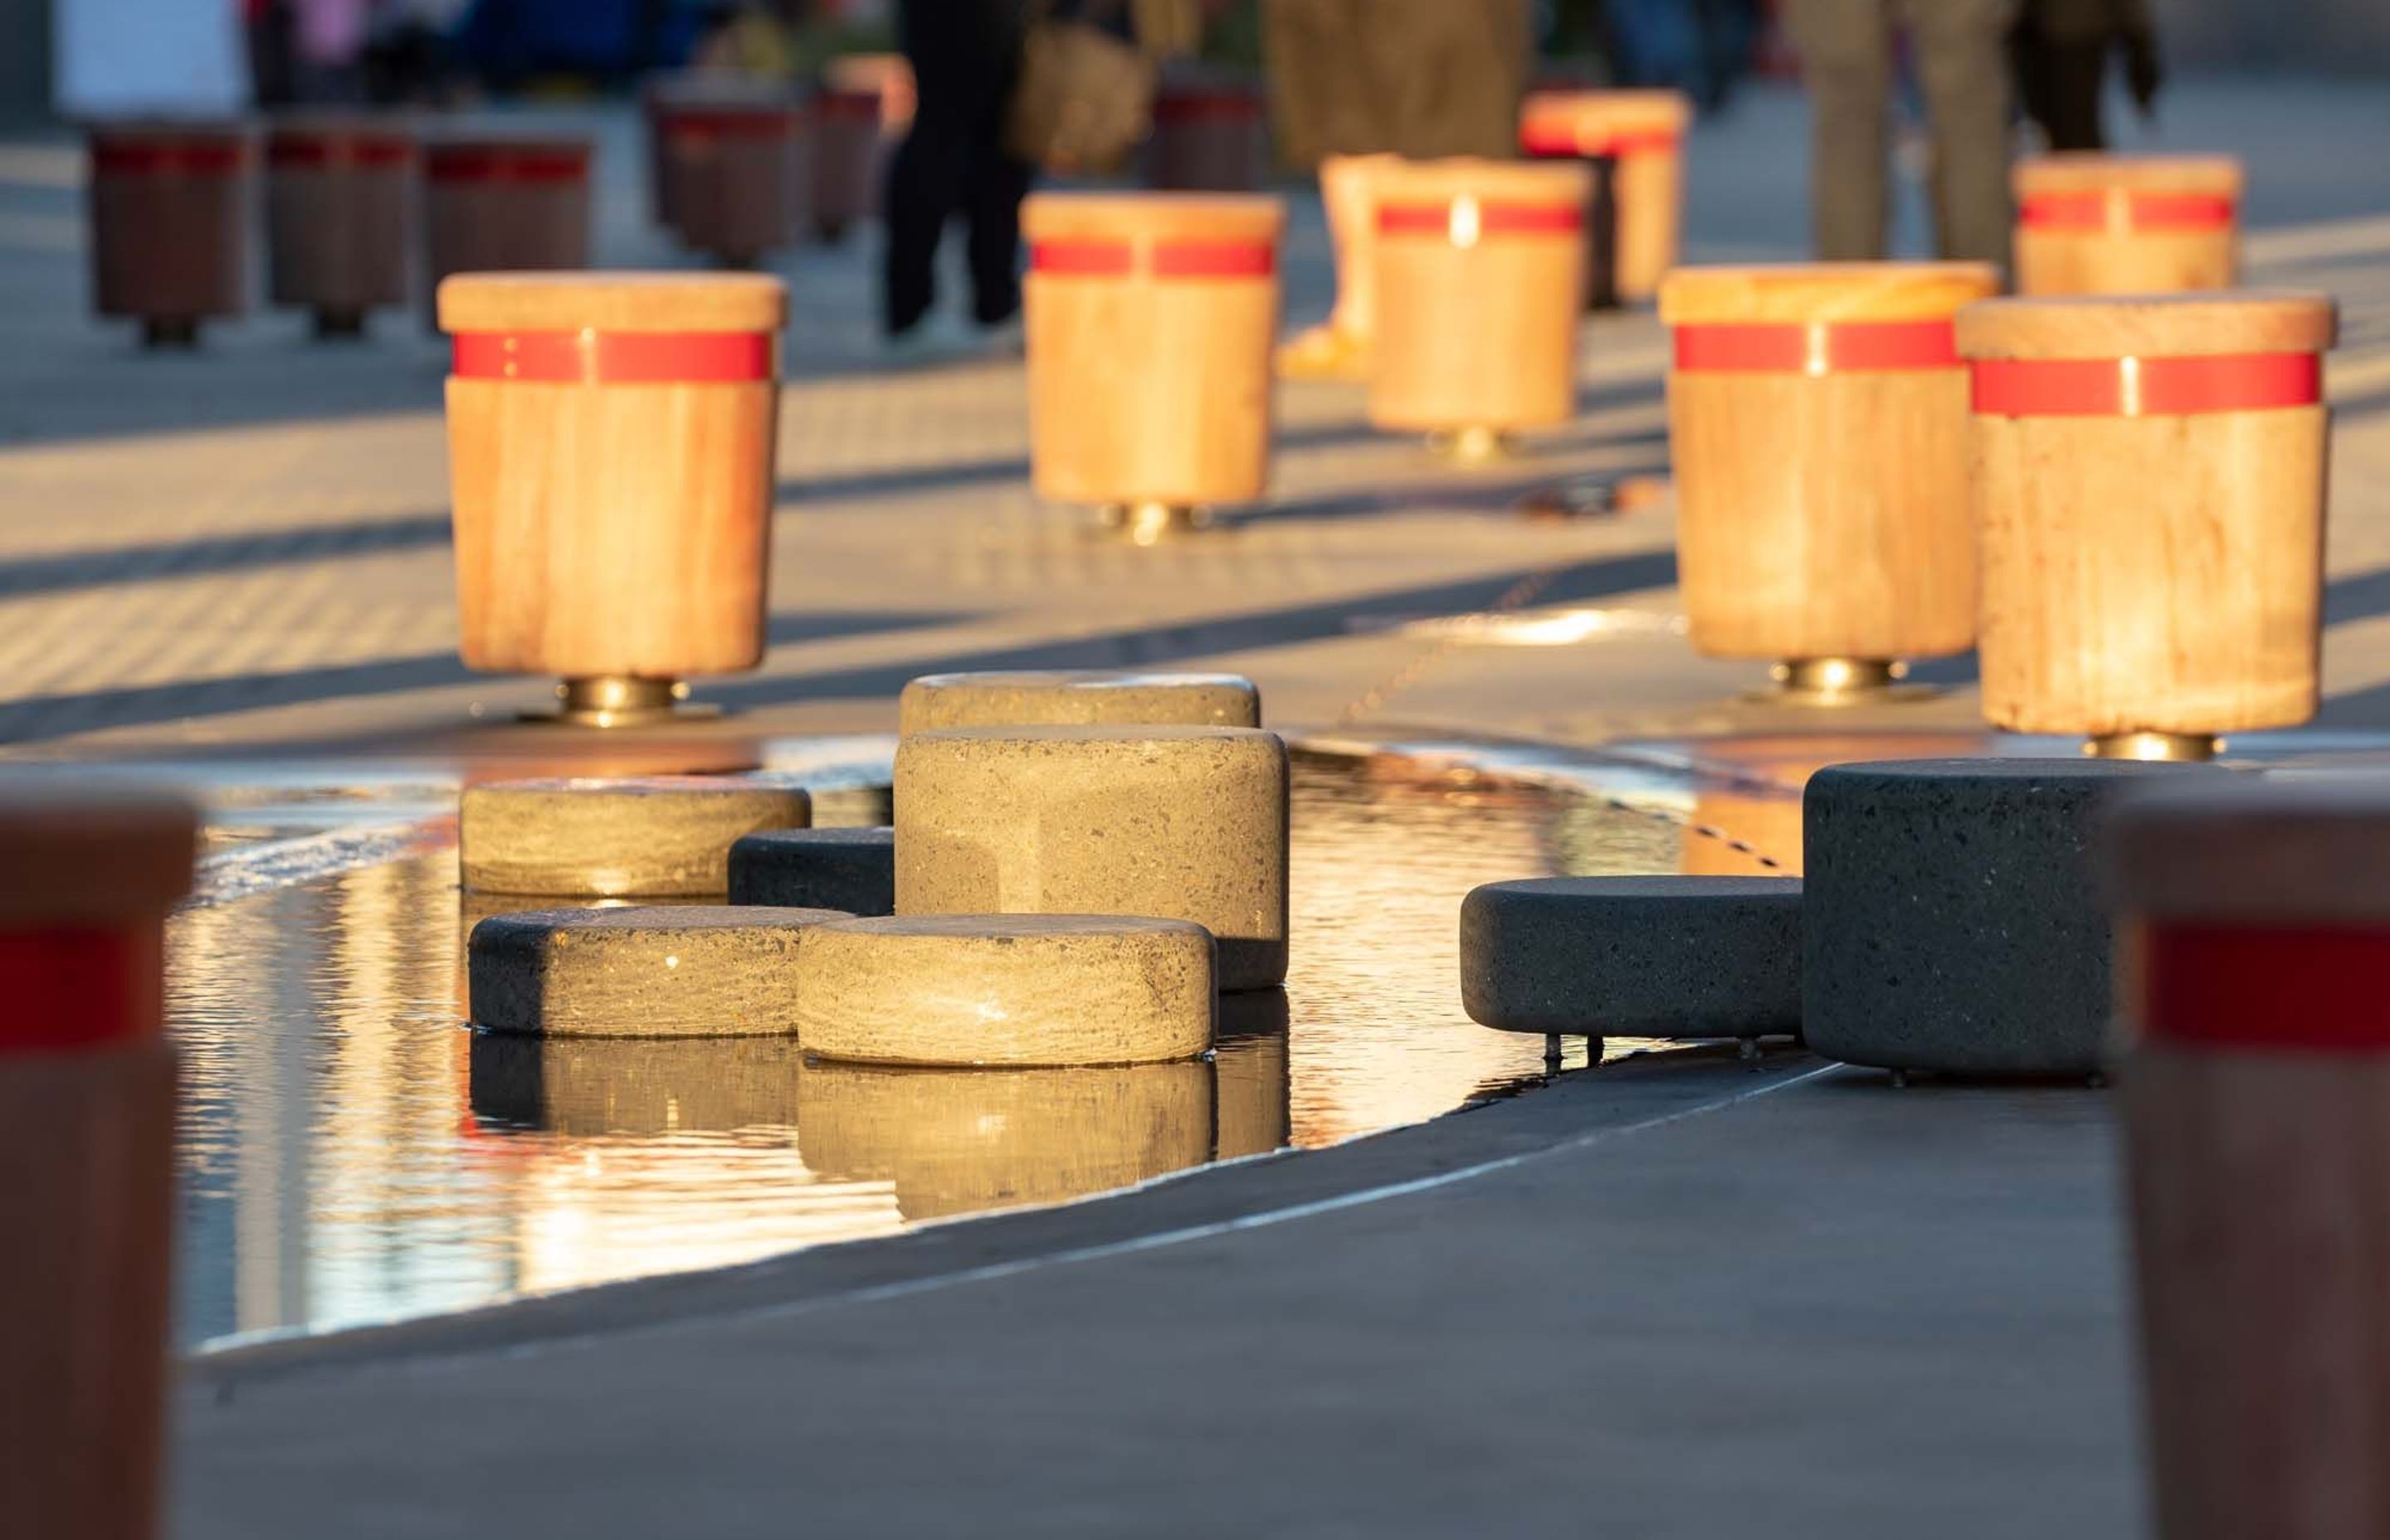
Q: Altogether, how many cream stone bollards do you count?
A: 5